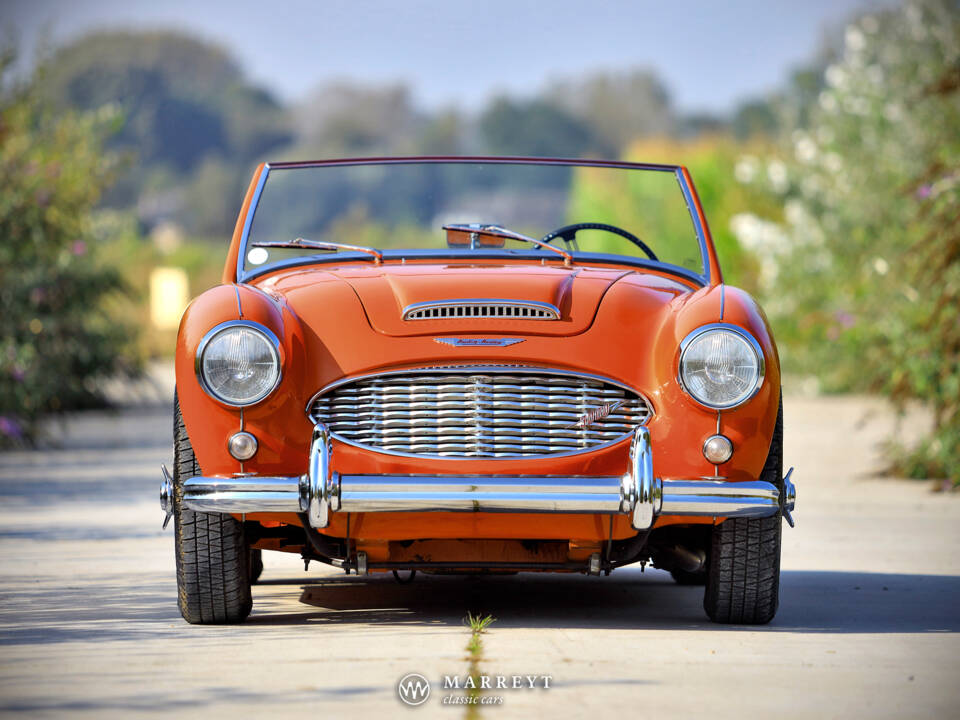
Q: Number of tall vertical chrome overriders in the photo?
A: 2